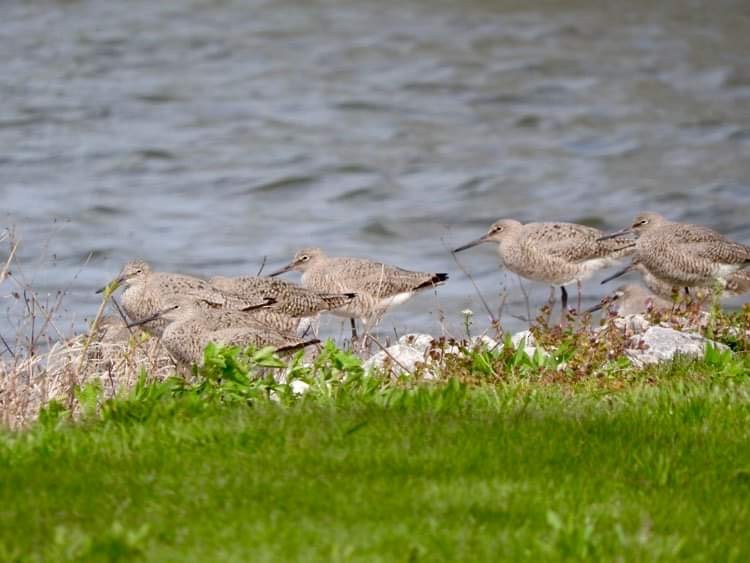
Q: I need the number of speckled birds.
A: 8